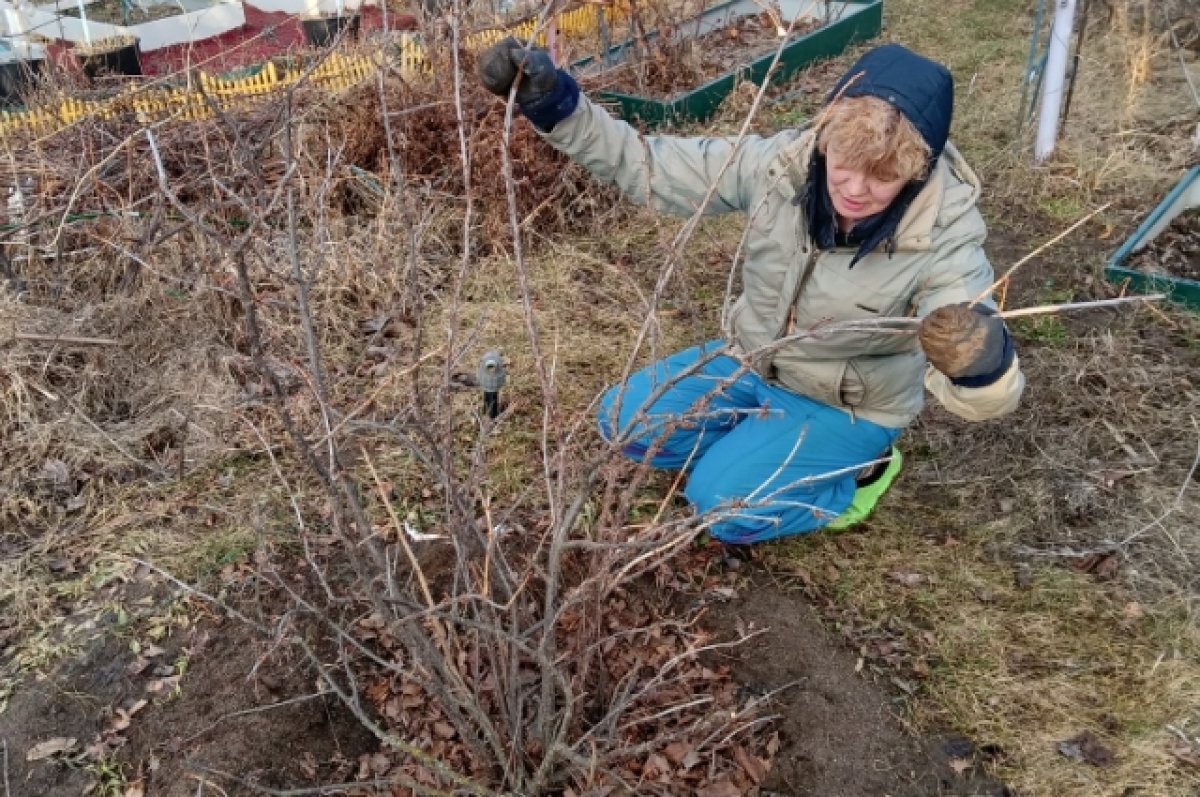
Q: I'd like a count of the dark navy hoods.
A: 1